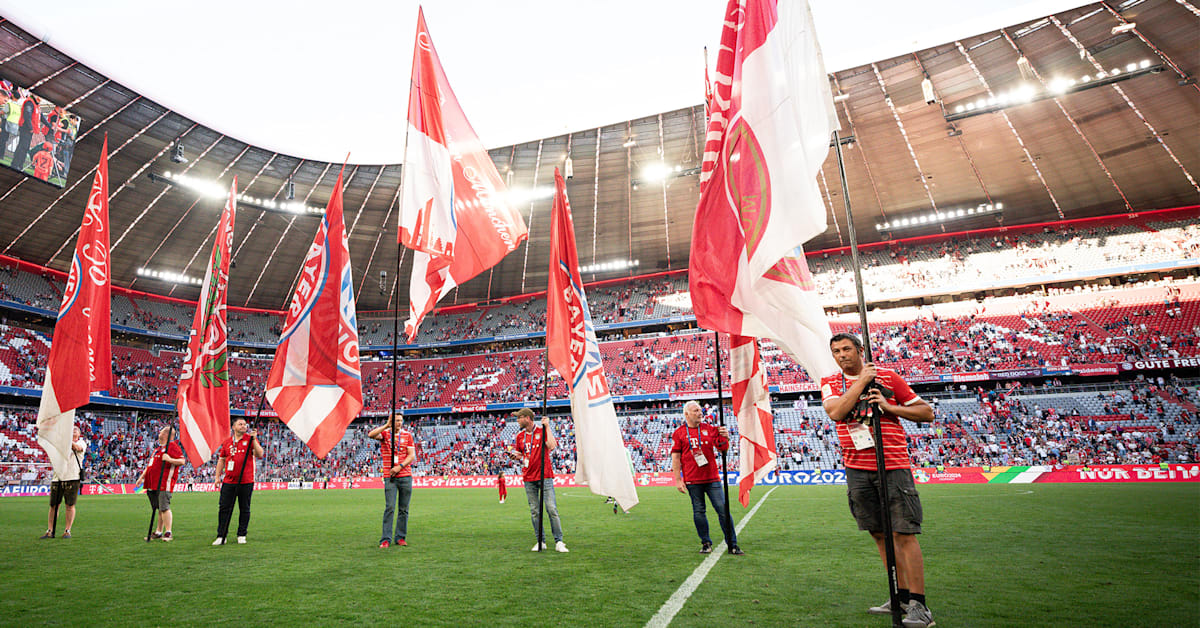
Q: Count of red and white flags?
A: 7